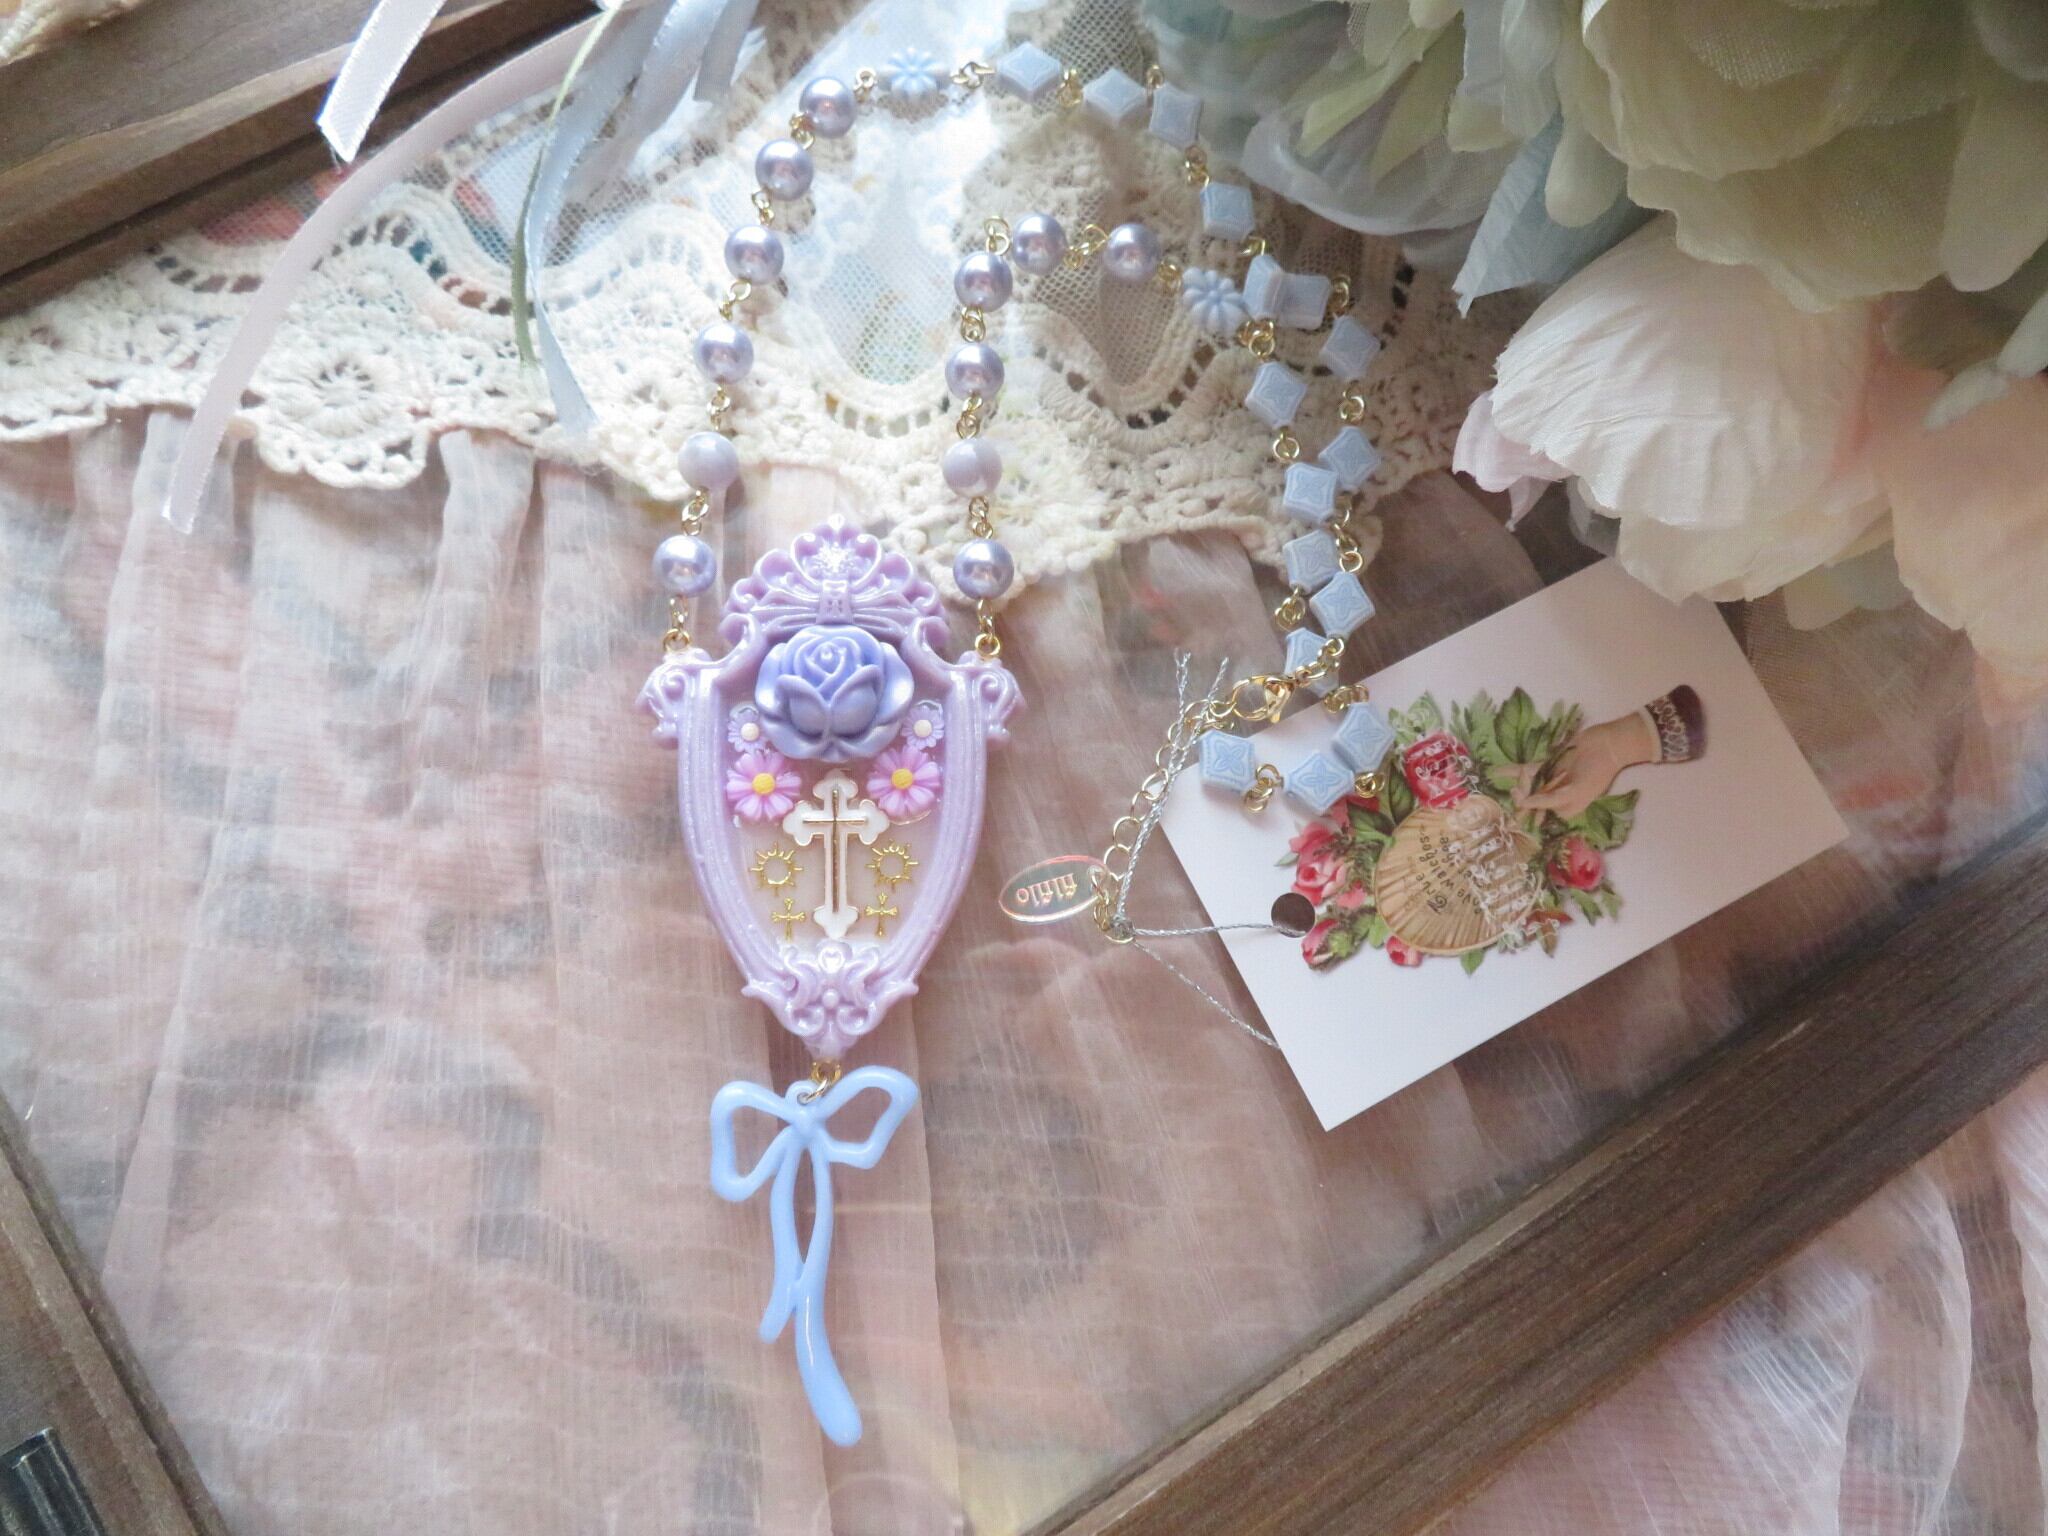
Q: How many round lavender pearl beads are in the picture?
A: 12